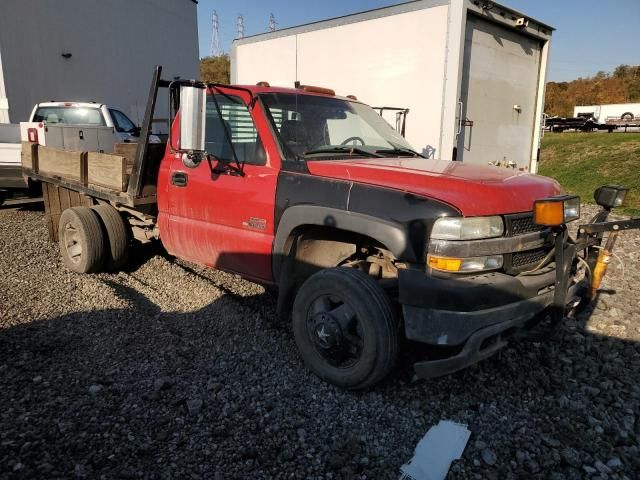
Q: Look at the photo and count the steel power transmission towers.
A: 3